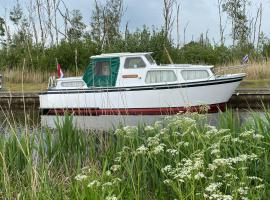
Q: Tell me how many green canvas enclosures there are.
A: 1